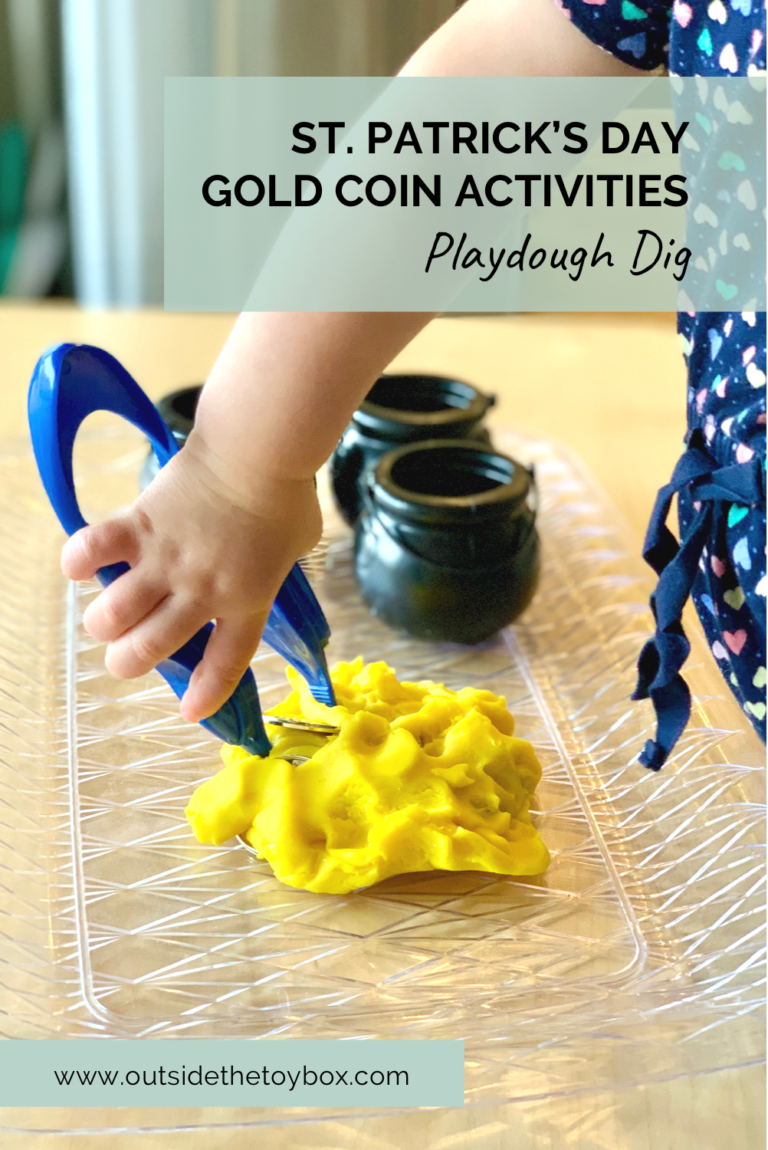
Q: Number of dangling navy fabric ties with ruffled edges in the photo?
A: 2